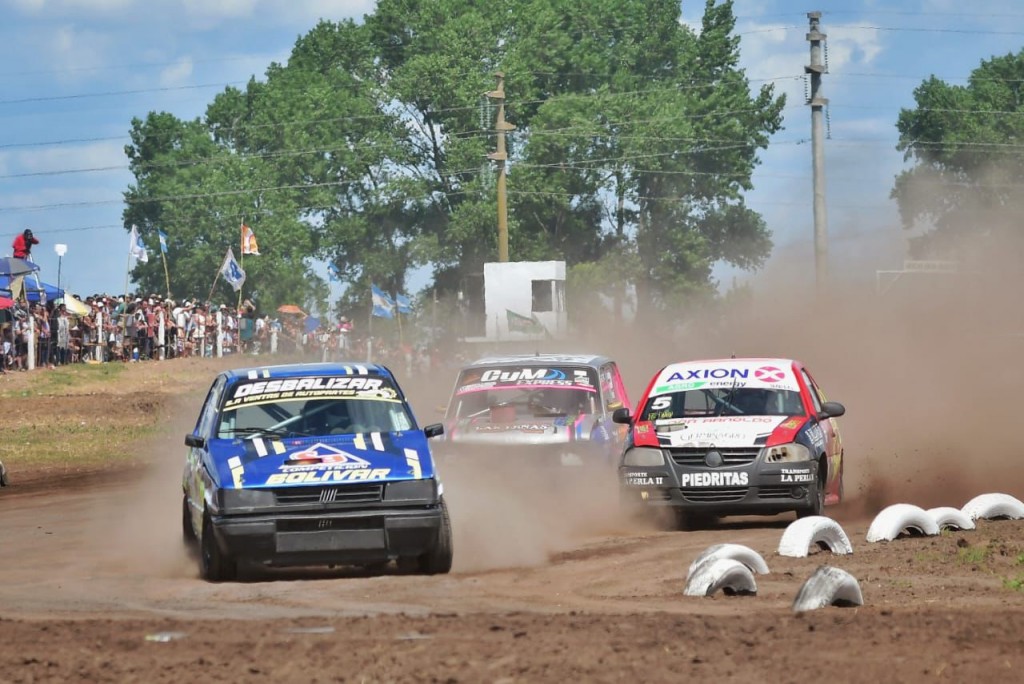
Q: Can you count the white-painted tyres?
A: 7